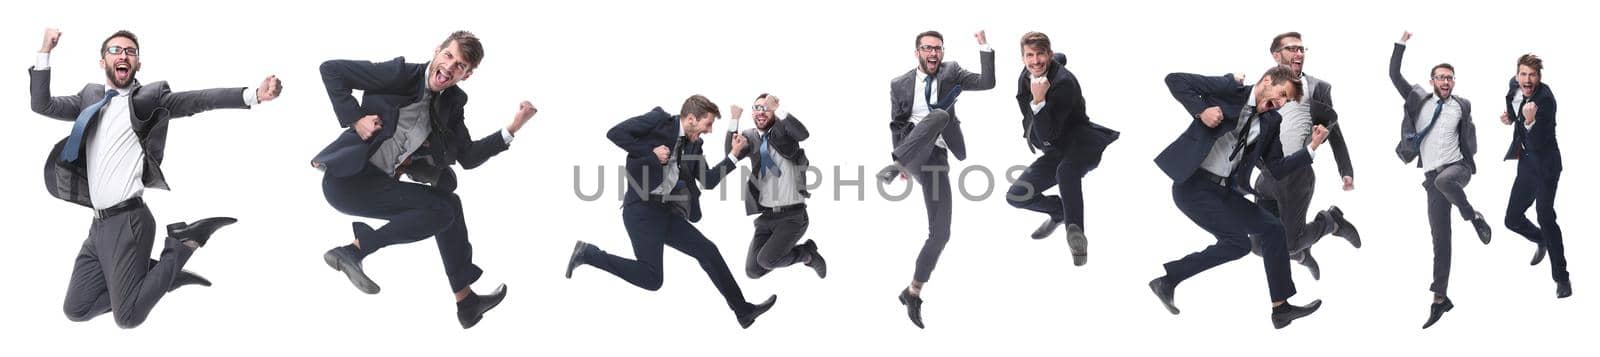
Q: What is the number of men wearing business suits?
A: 10